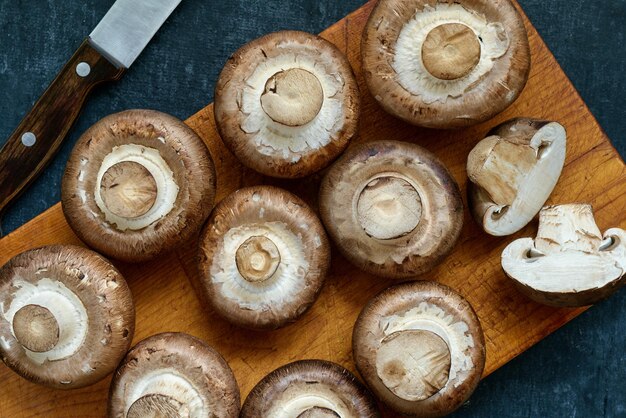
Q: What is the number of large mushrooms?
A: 9